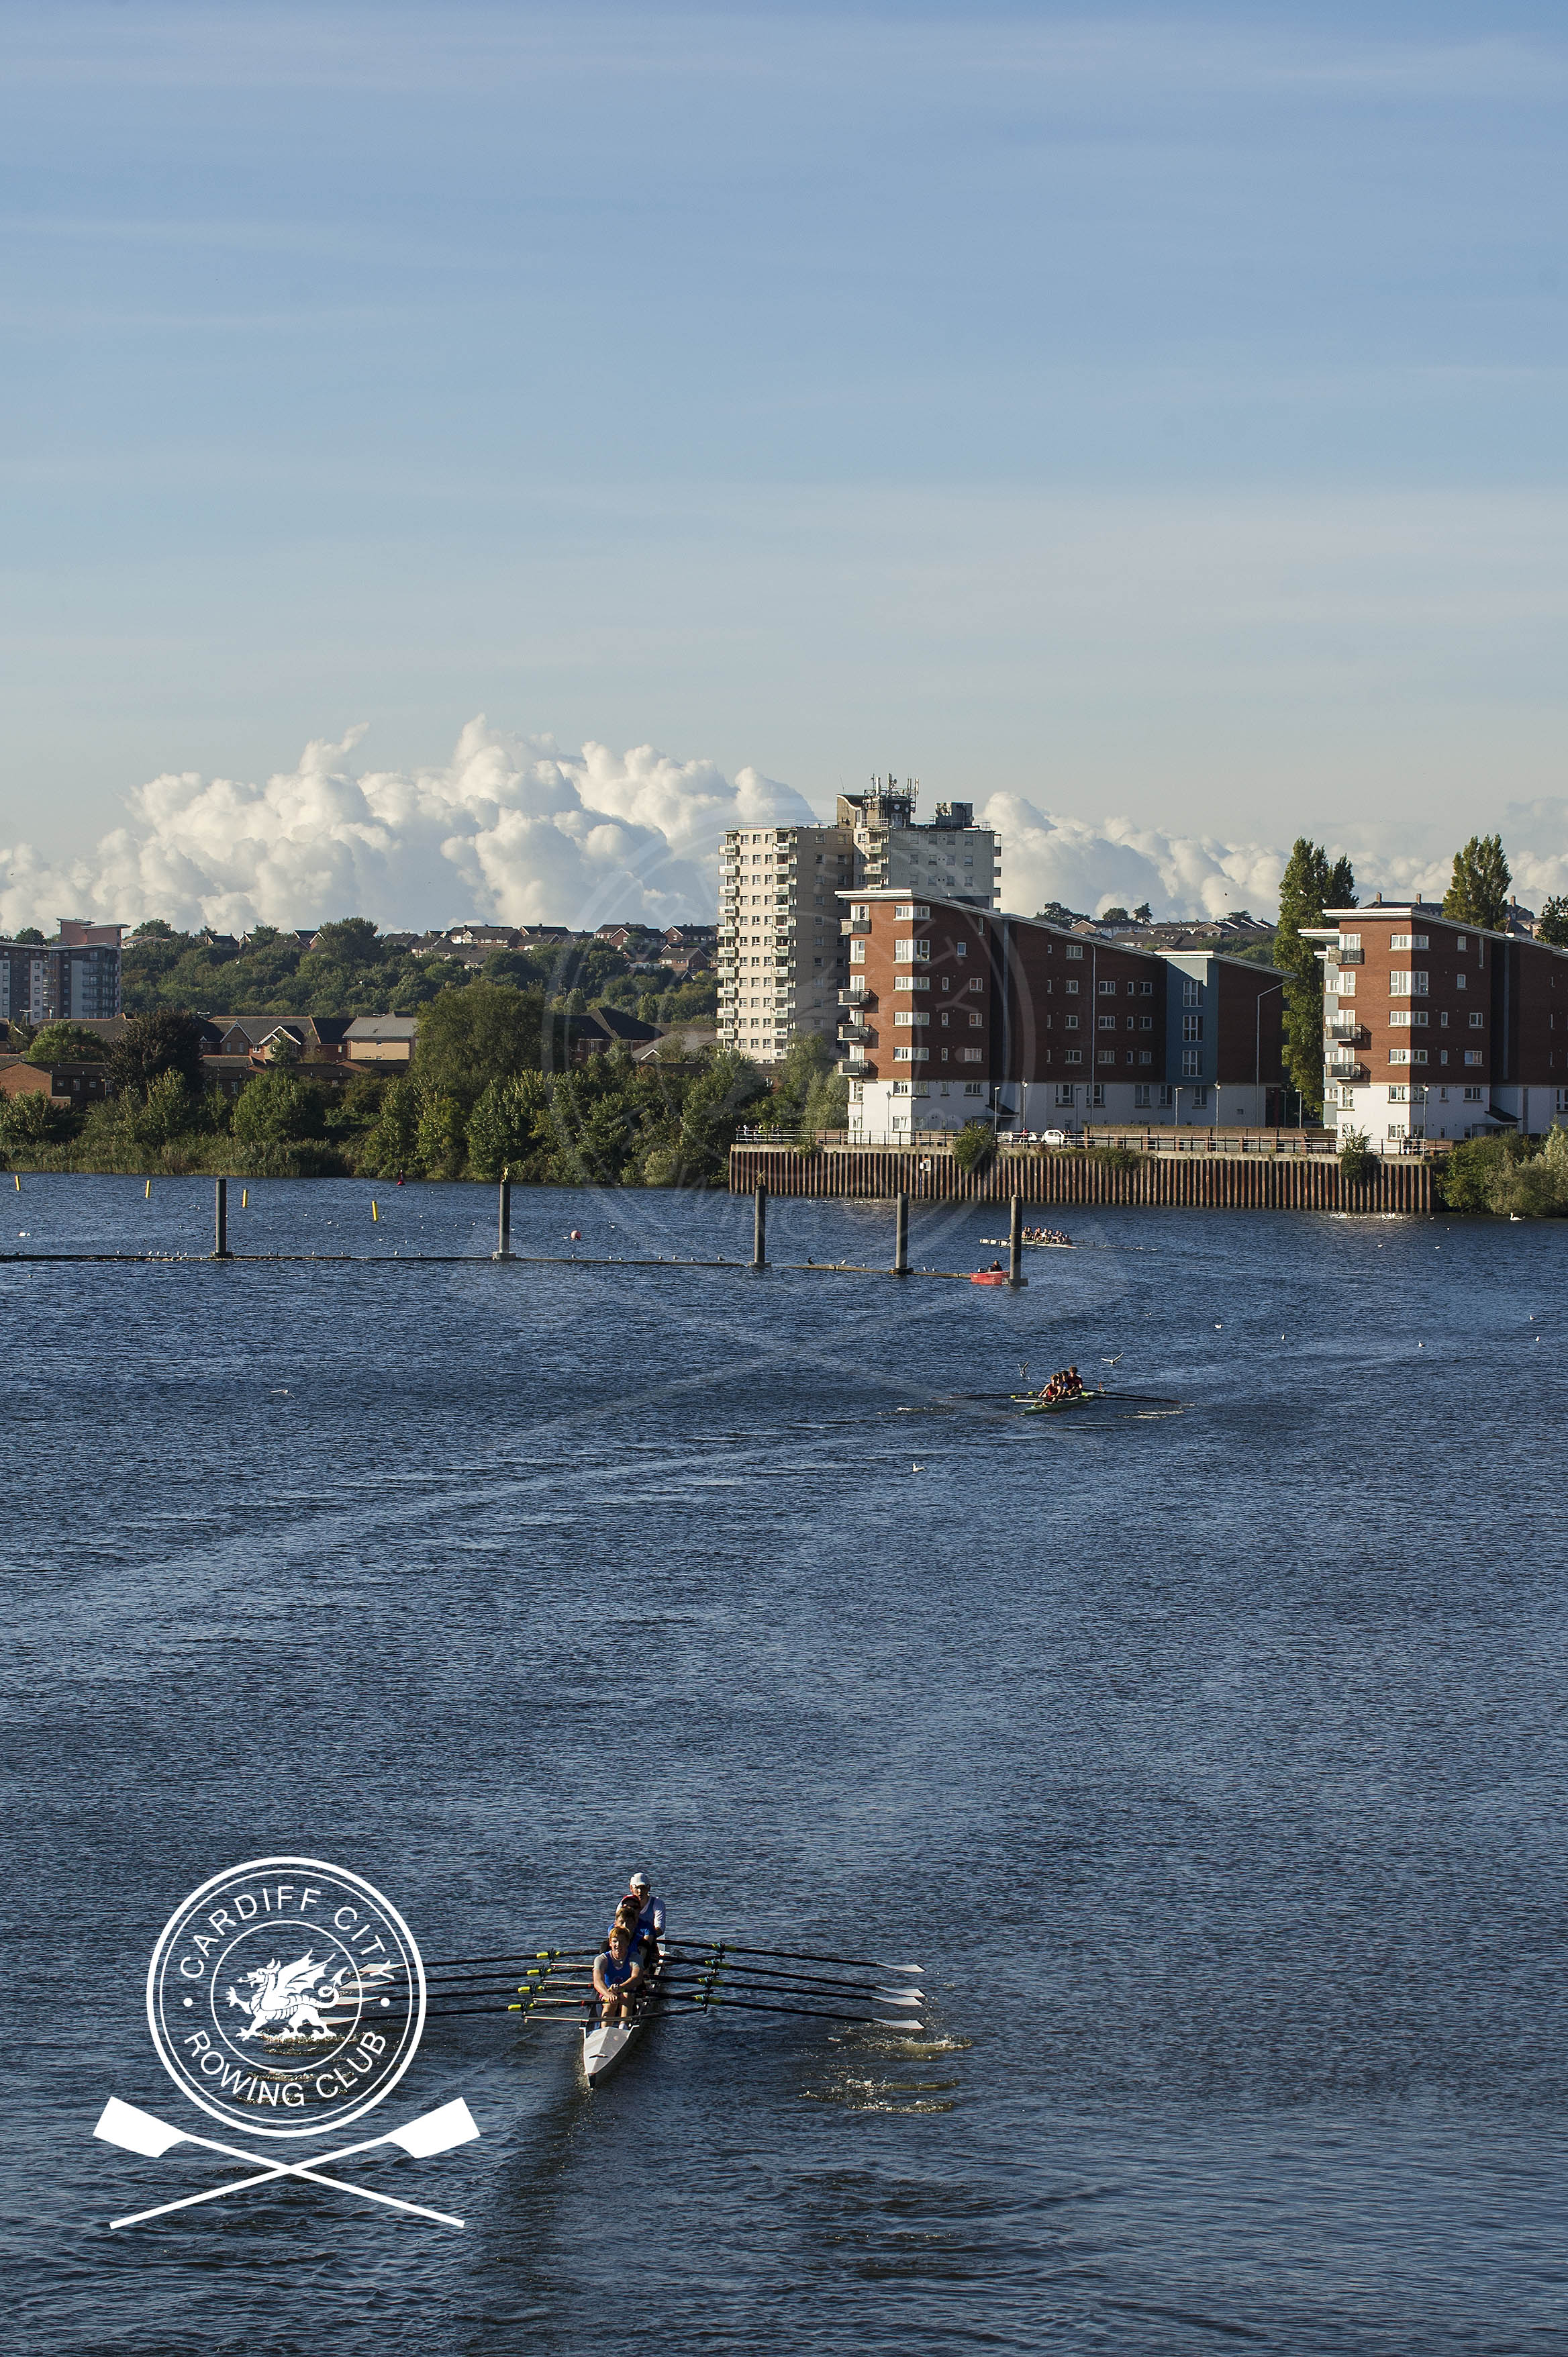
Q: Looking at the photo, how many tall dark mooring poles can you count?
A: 5